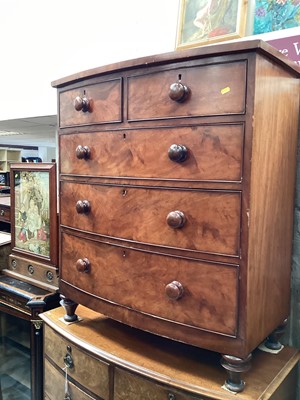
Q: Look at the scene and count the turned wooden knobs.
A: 8